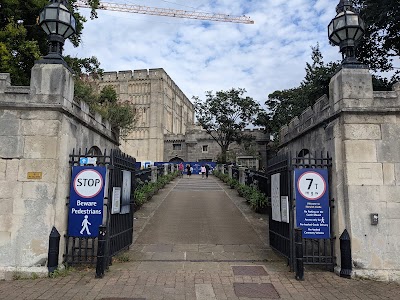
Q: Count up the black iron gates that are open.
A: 2